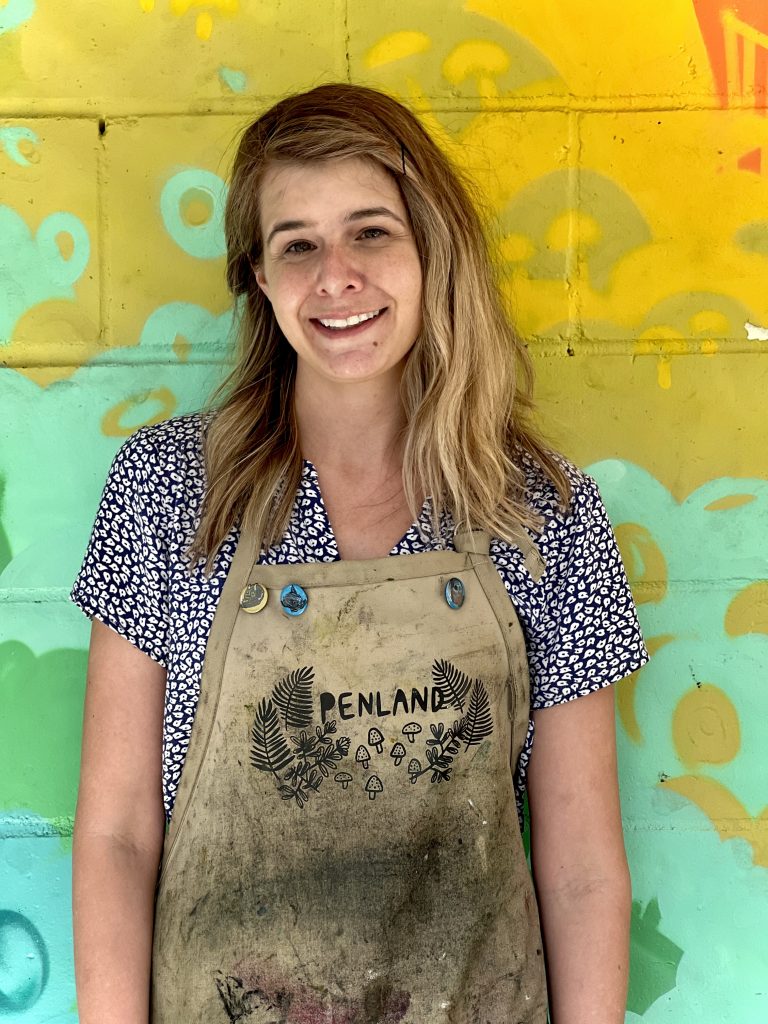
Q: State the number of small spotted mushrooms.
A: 7